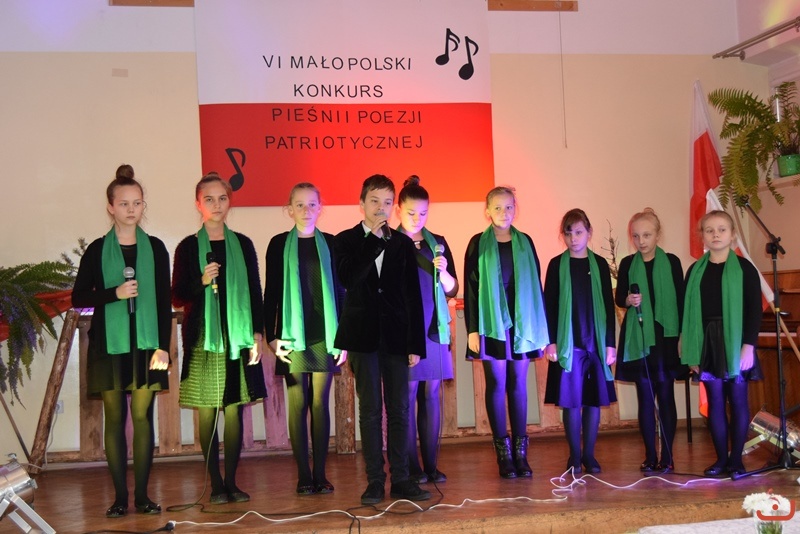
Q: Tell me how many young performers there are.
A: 9